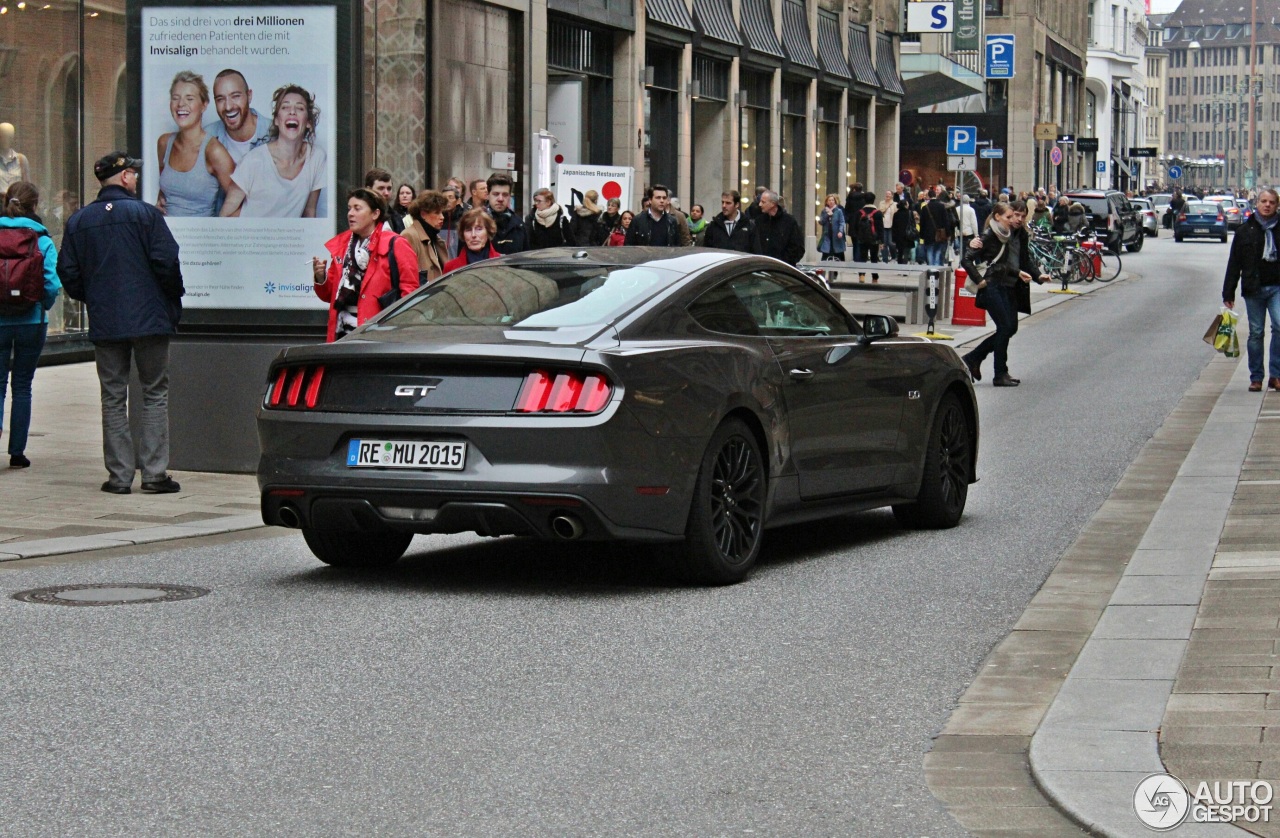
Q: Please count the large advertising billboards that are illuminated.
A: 1